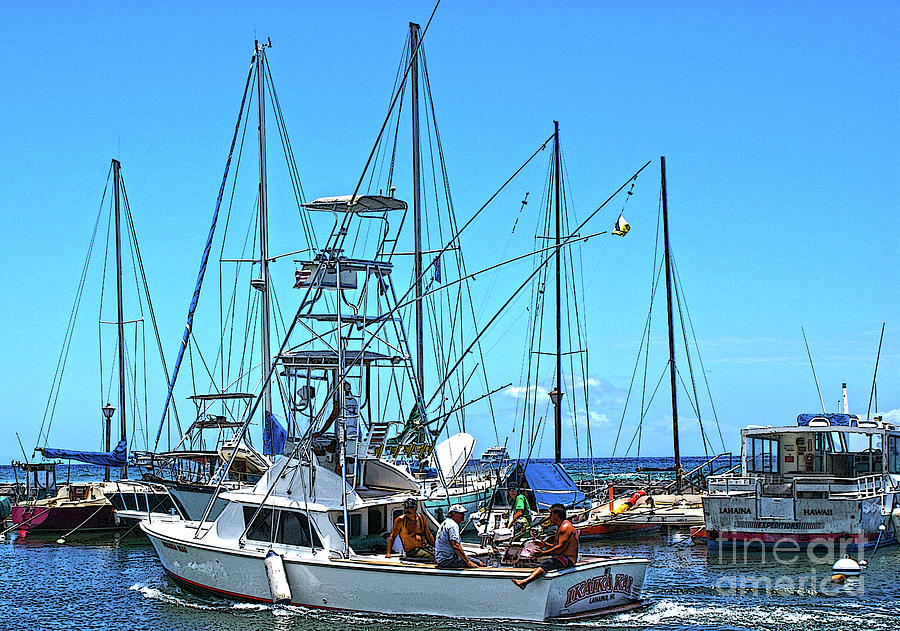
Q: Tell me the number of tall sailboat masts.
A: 5